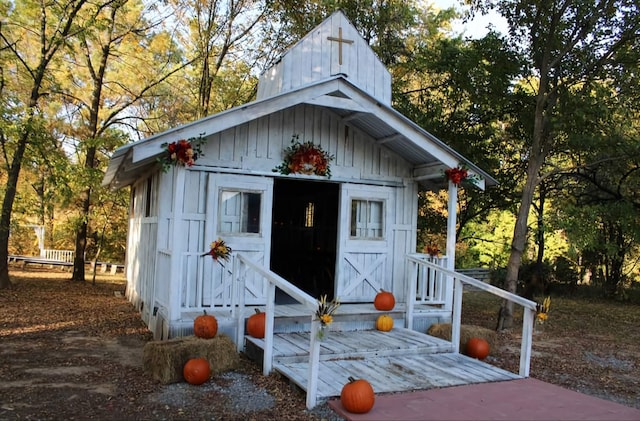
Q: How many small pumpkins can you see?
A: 7